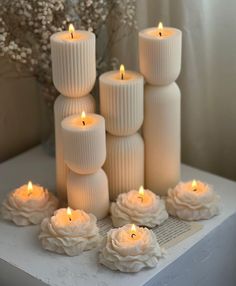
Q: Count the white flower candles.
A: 5